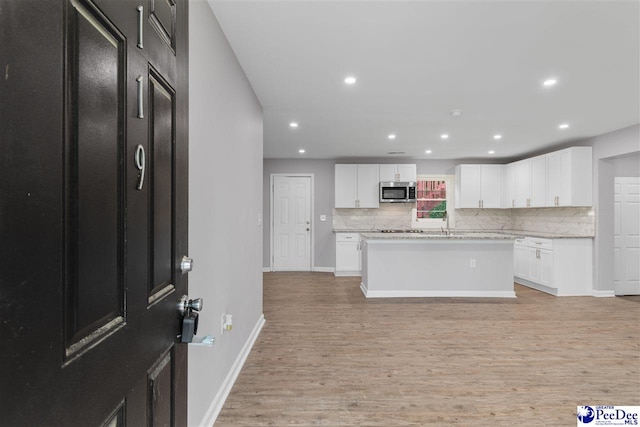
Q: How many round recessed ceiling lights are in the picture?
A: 10